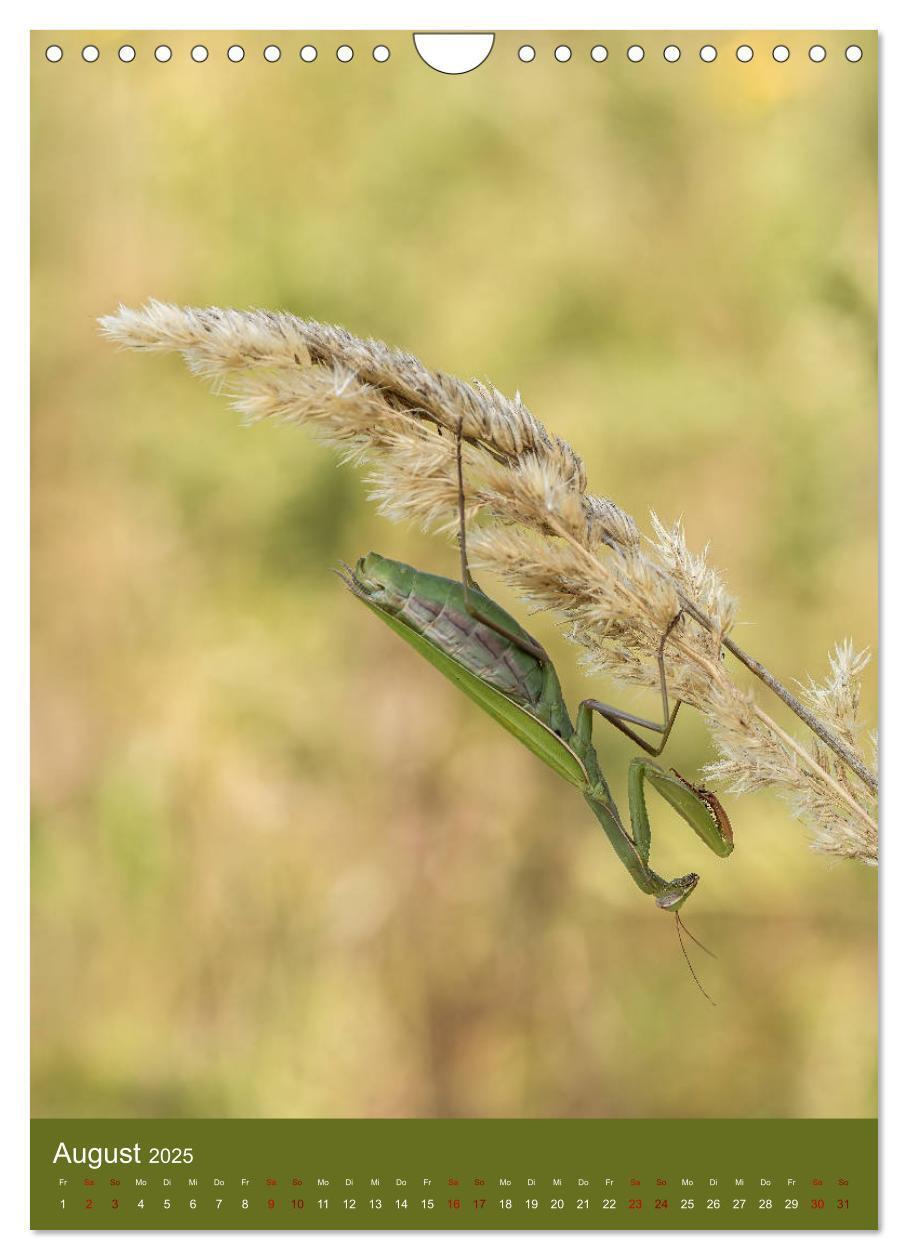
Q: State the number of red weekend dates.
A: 10